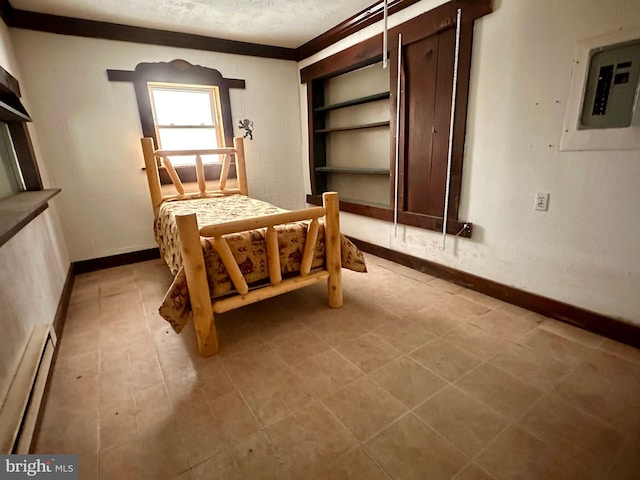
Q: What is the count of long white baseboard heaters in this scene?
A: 1